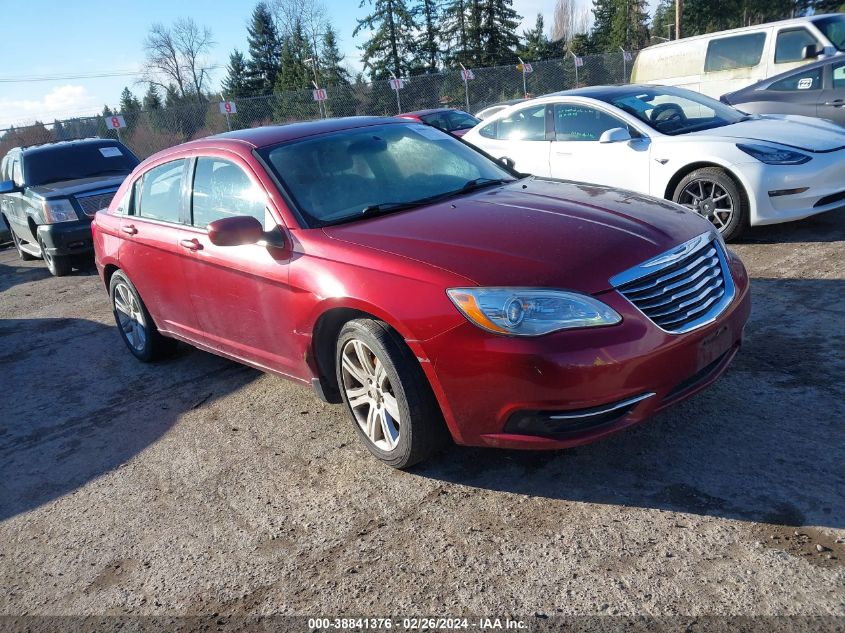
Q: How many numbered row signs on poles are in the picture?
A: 8